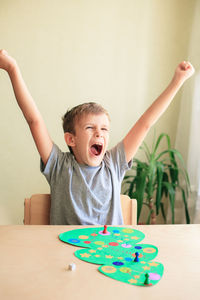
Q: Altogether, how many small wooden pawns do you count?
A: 3